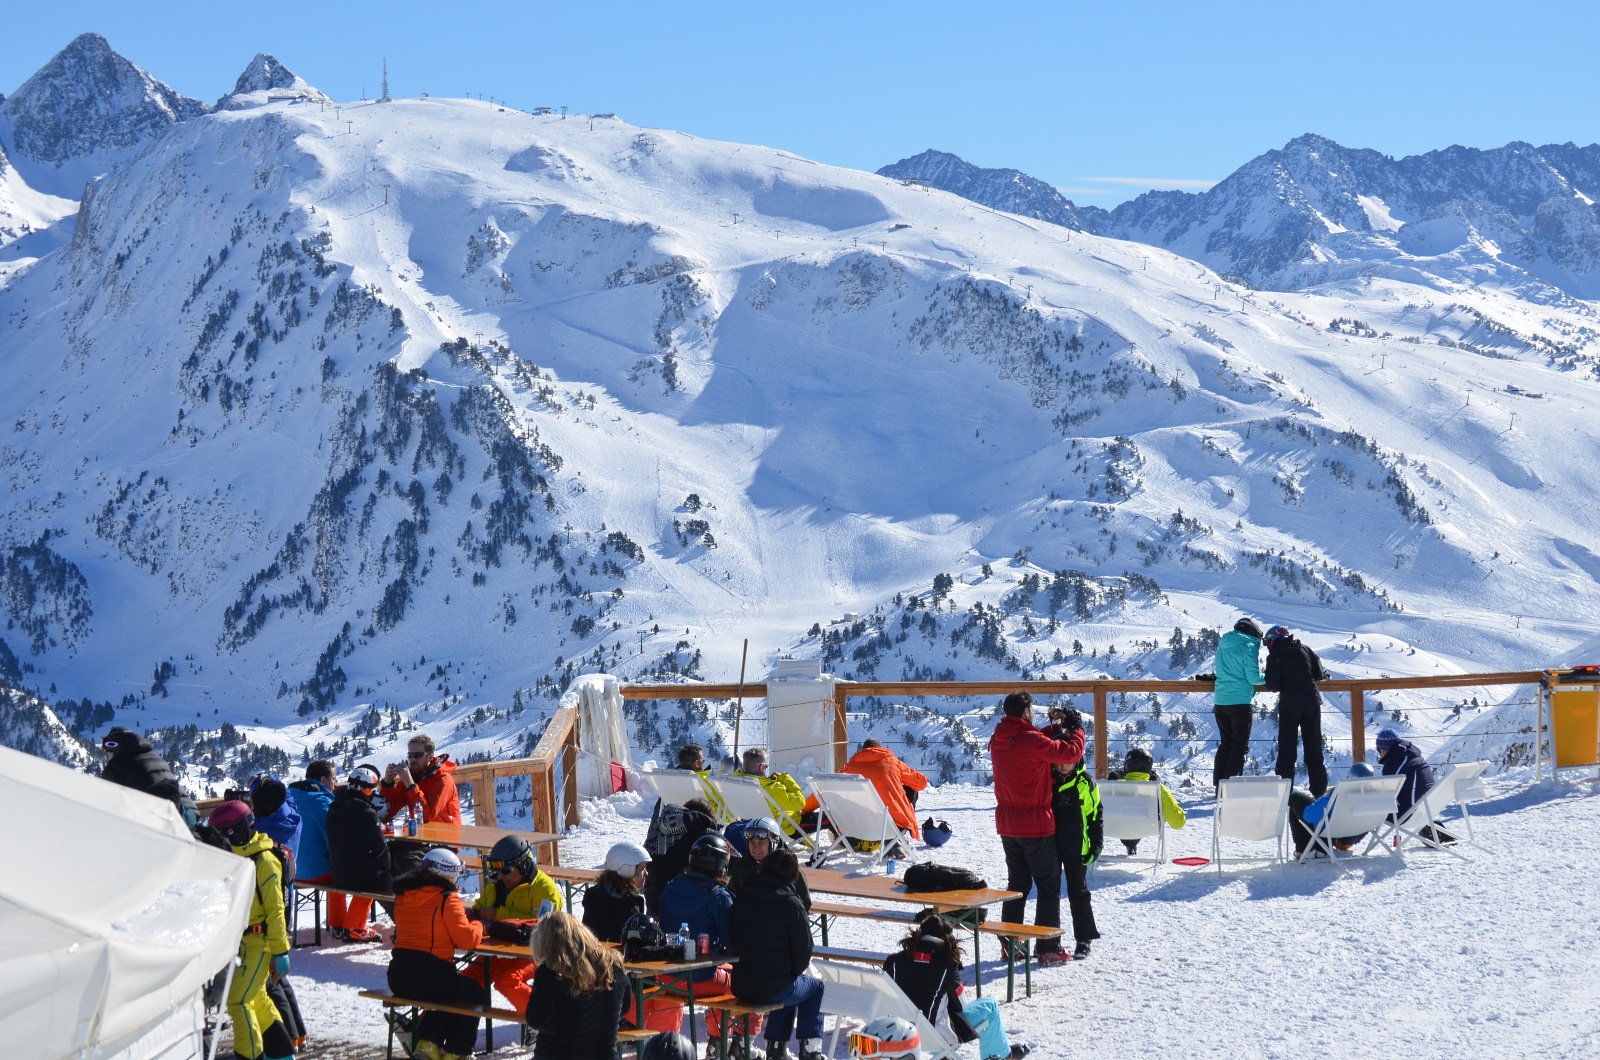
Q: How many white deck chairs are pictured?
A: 8